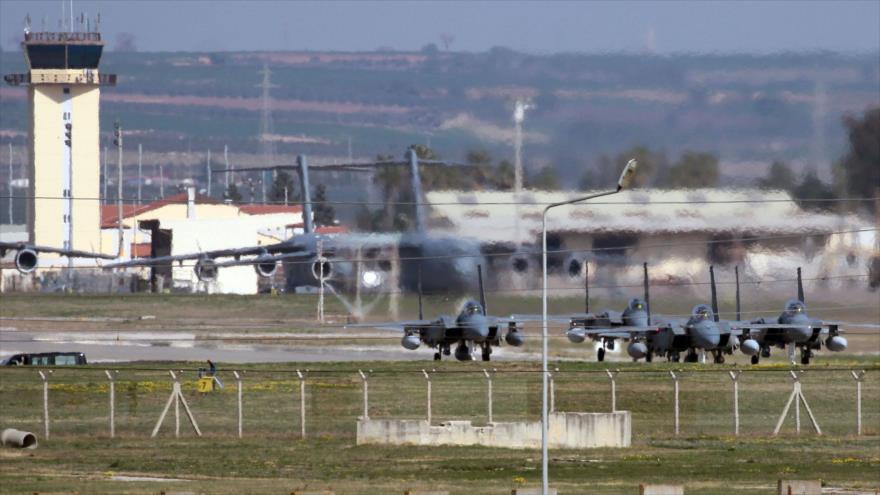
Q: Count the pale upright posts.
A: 14